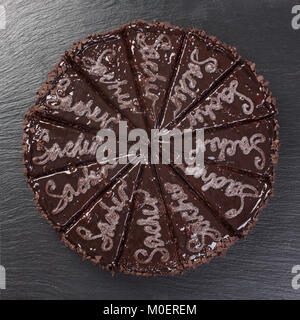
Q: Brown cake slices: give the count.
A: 12